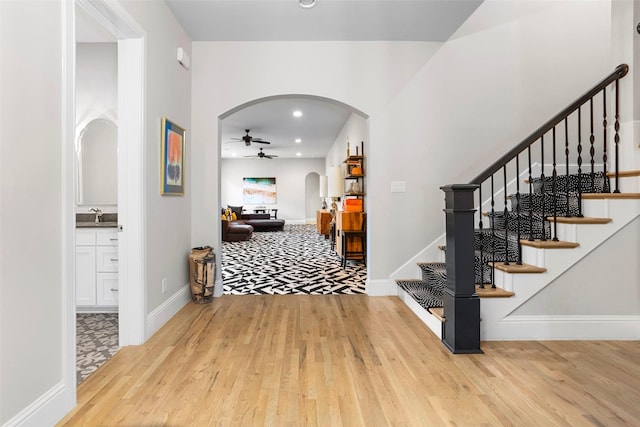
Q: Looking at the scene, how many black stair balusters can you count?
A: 12